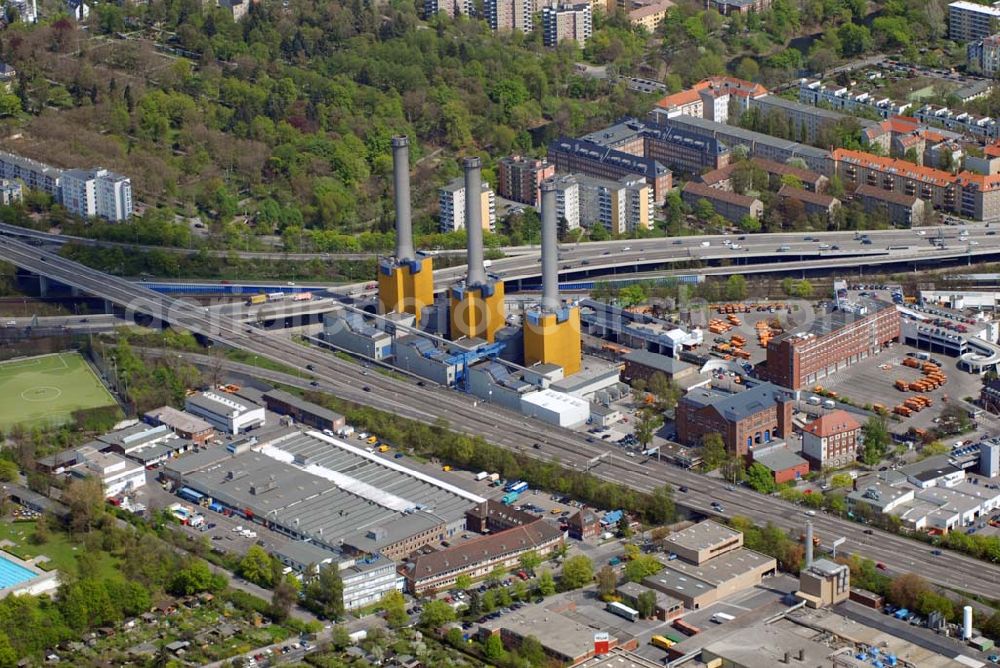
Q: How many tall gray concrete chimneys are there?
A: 3